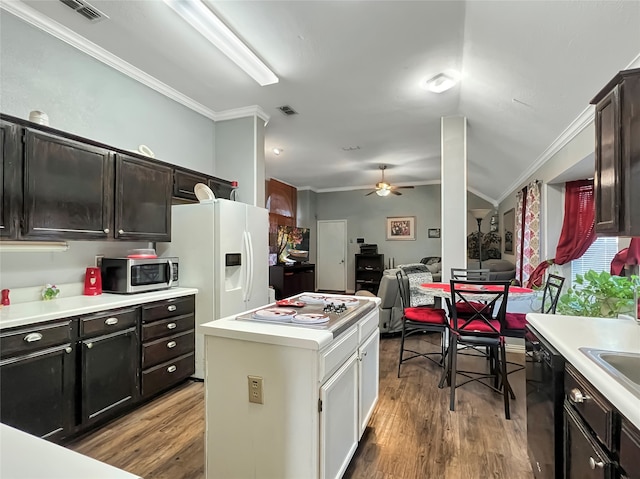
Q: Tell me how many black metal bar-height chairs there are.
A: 4